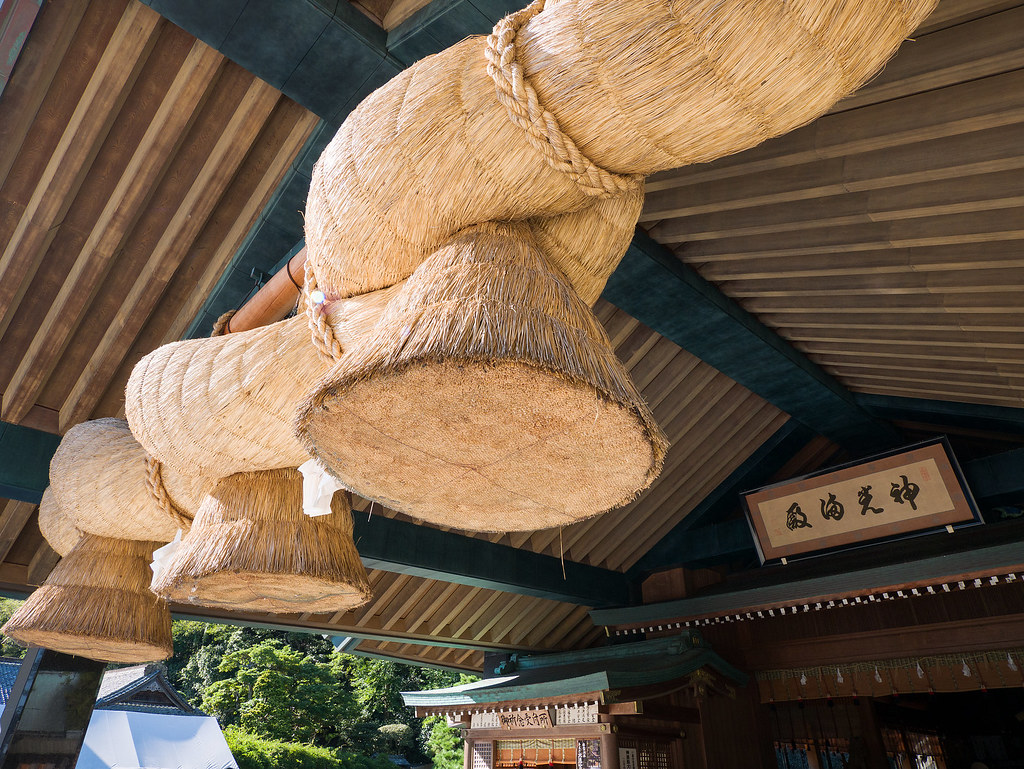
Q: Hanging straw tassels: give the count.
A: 3